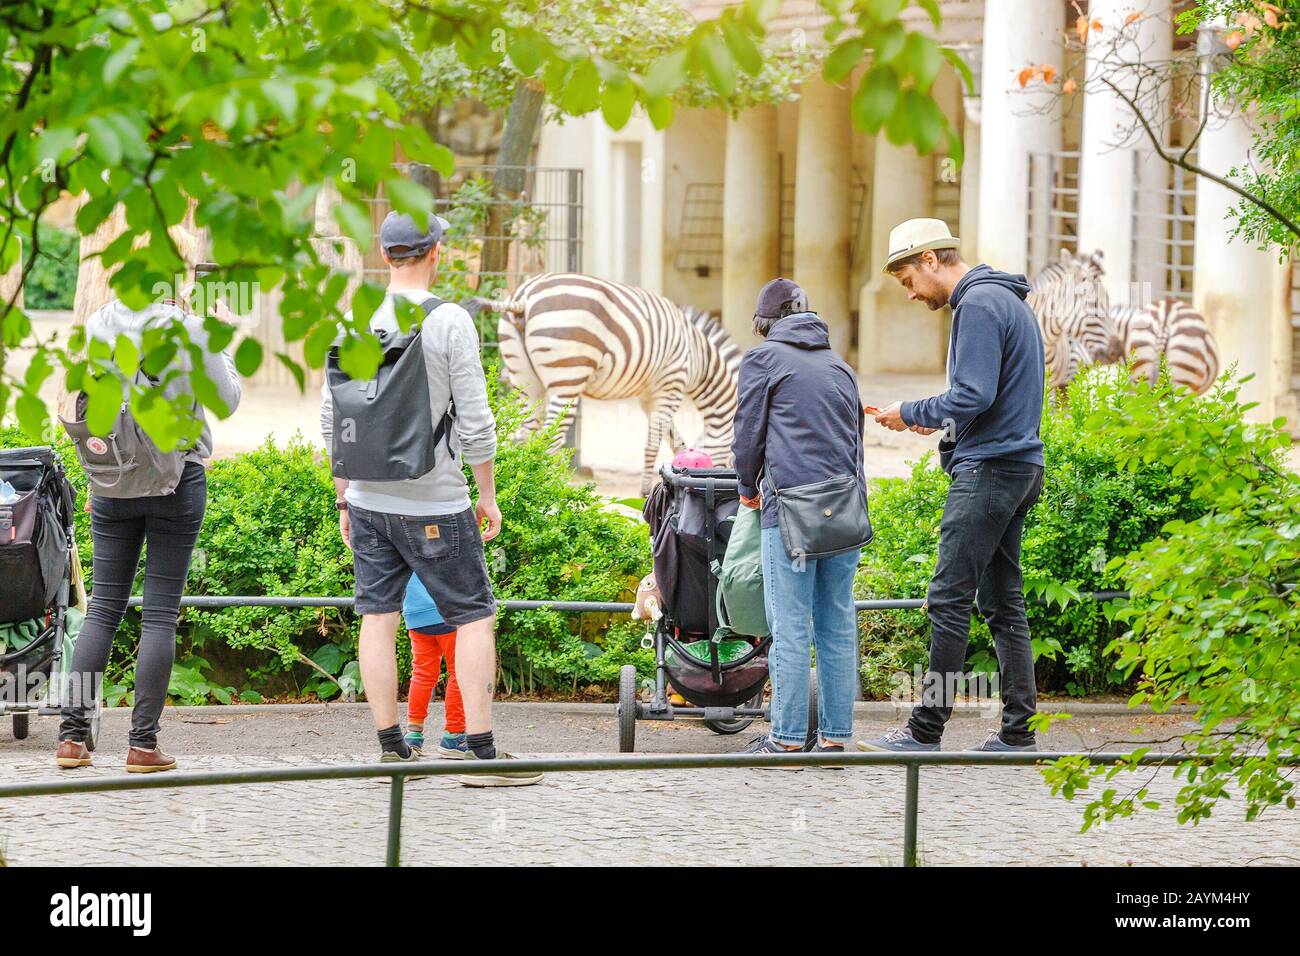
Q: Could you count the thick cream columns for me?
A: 6